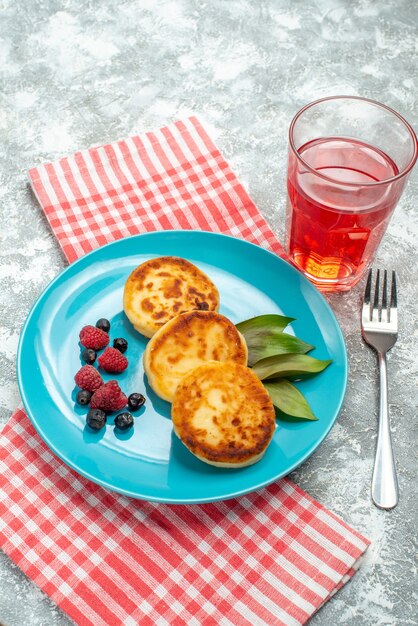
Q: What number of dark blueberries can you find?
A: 7